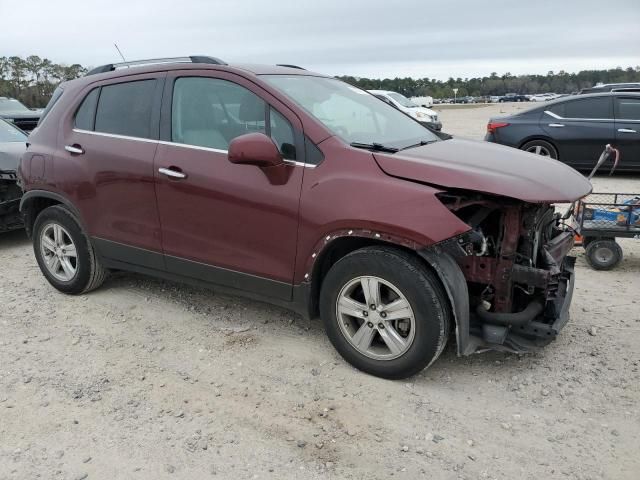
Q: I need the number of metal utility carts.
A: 1